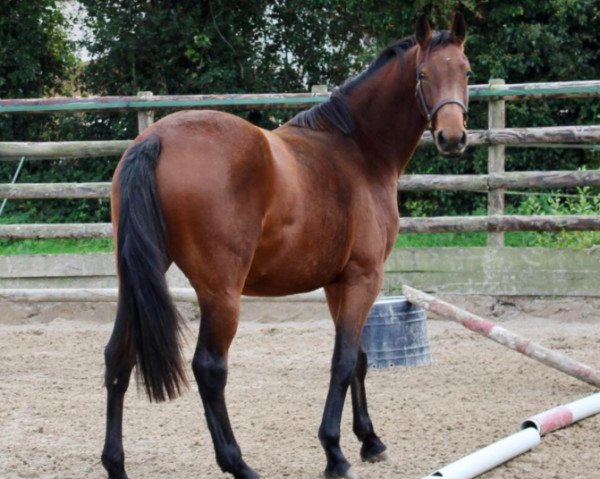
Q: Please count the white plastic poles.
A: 2